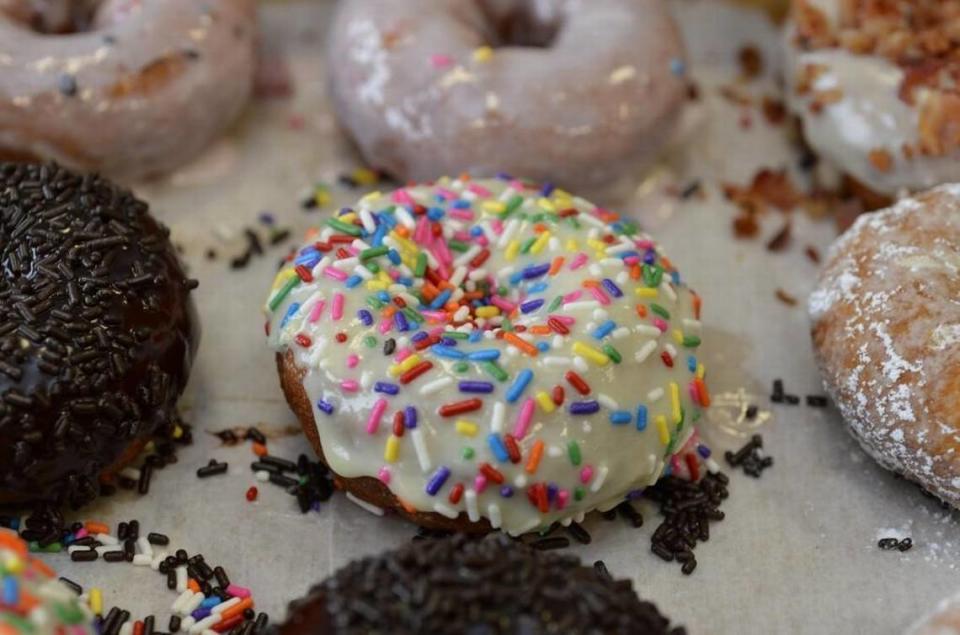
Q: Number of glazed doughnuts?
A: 2